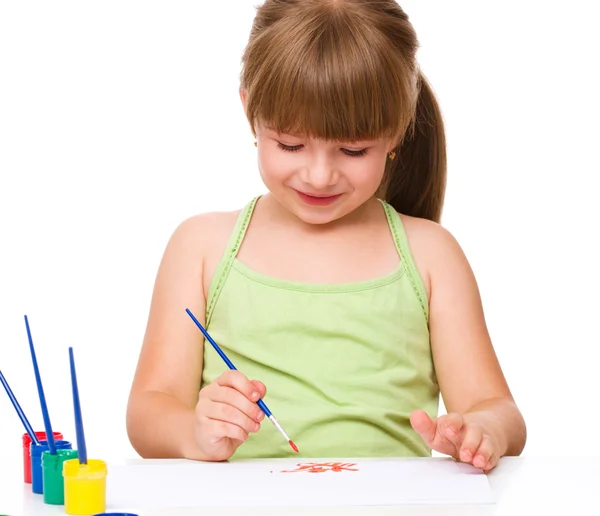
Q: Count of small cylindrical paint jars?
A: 4